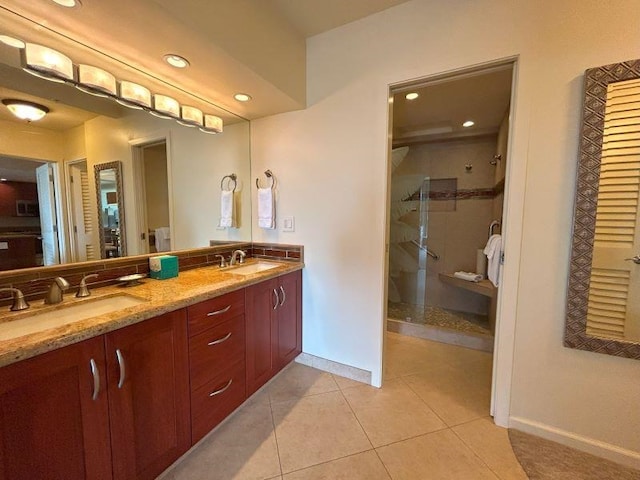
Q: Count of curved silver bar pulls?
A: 7